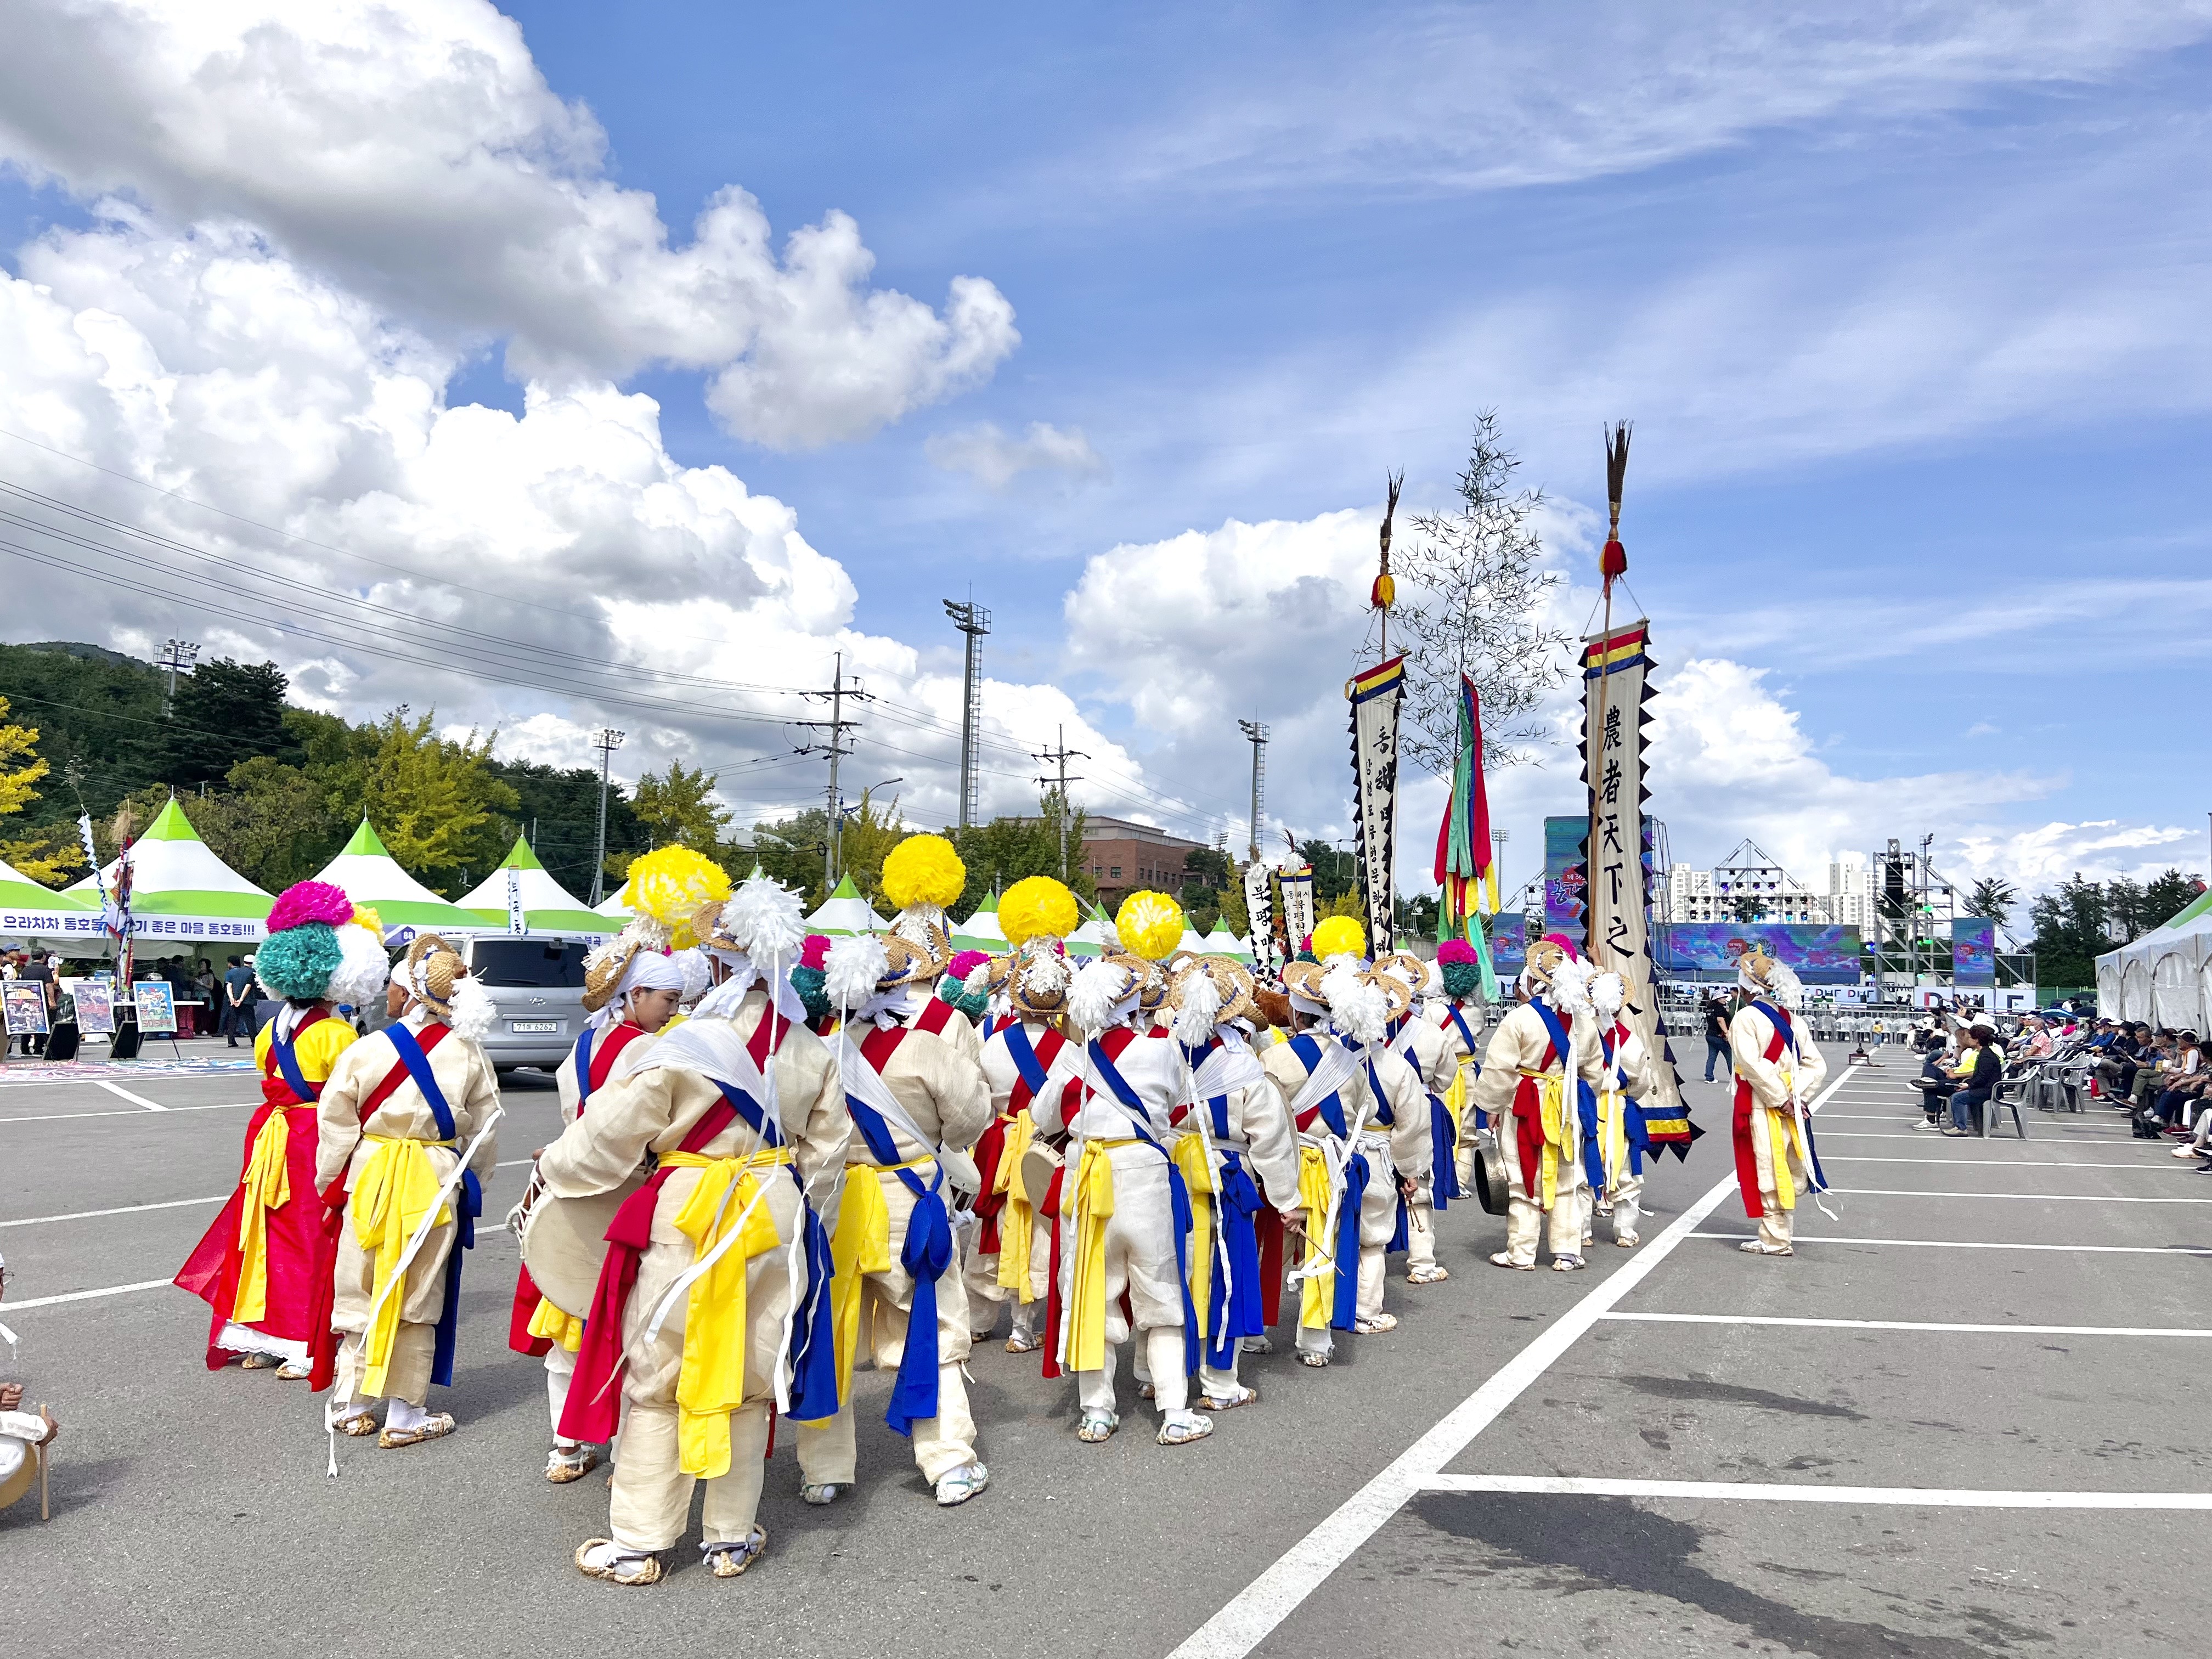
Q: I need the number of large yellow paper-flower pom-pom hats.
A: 5